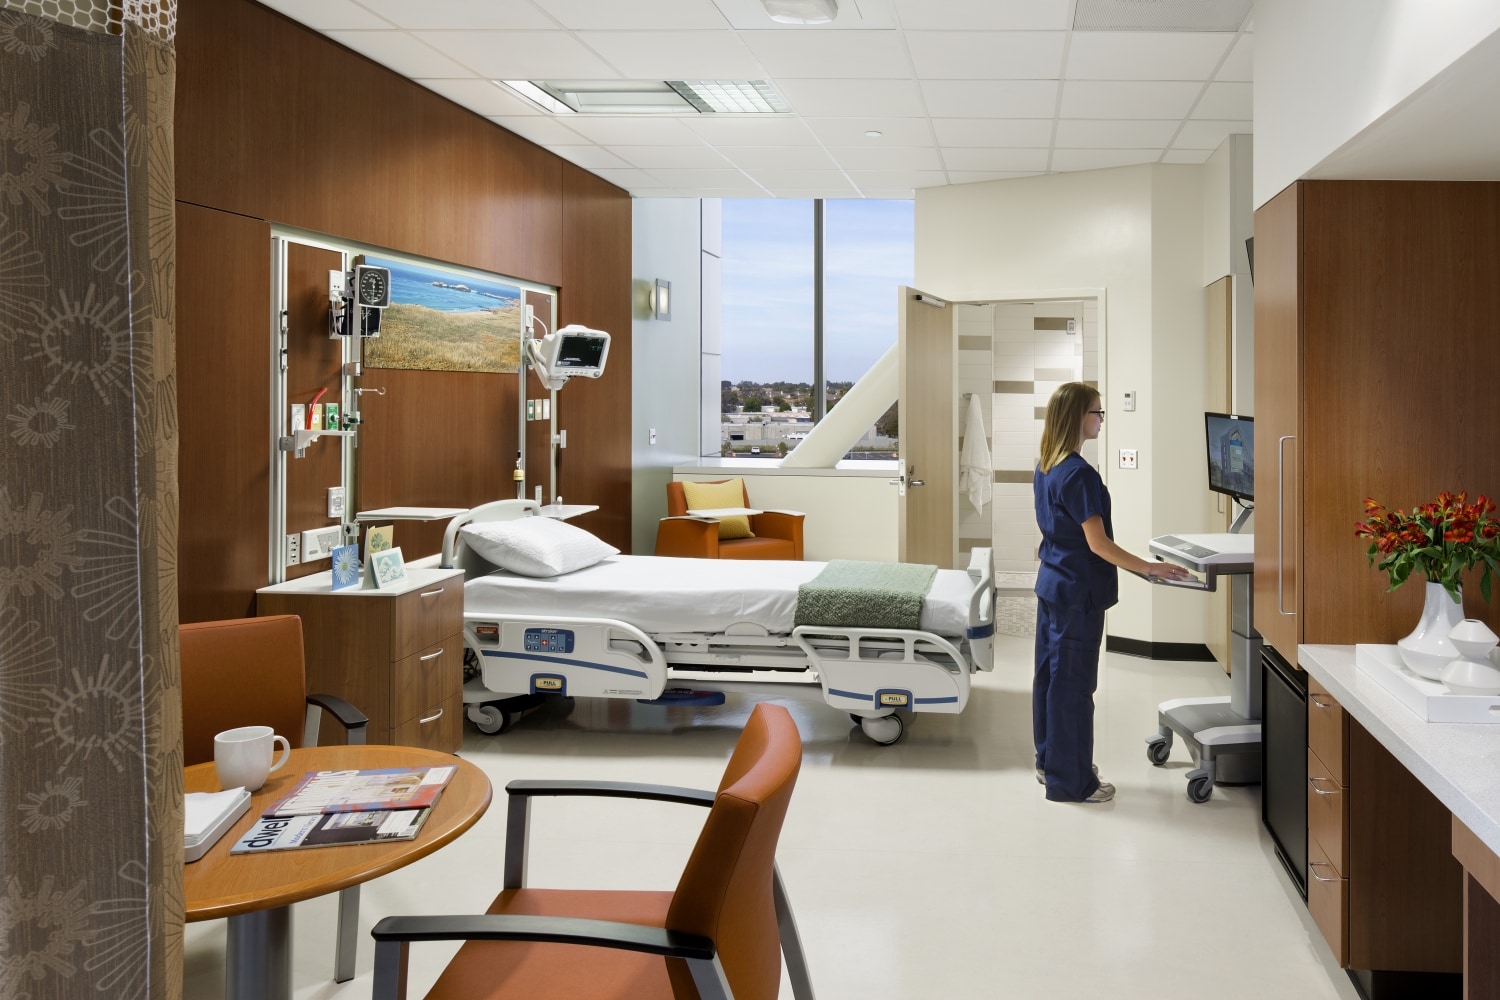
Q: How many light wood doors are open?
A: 1